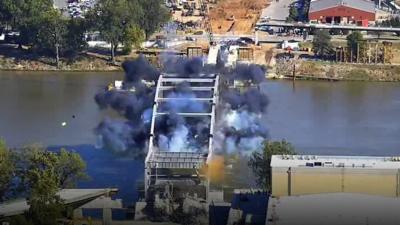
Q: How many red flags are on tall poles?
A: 0